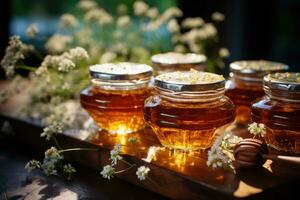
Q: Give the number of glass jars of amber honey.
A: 5